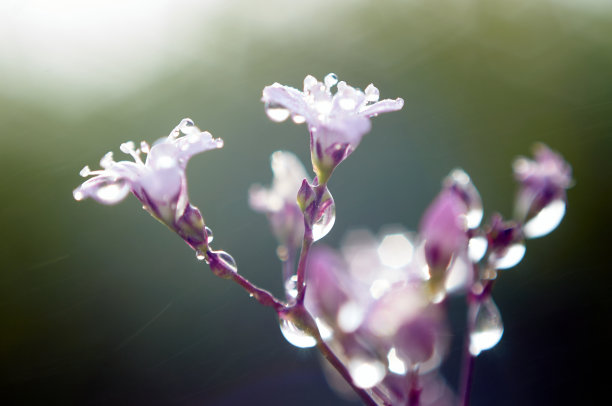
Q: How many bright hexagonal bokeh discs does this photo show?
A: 1